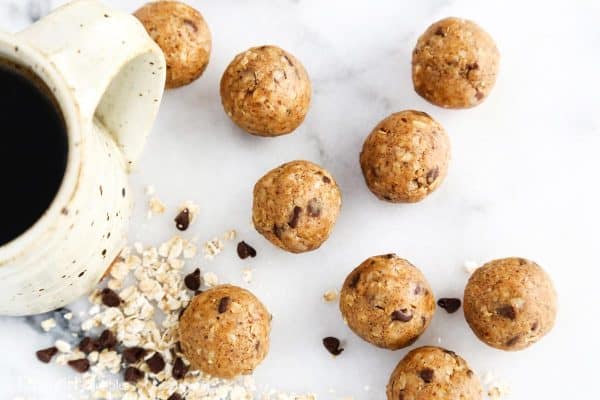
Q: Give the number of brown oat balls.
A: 9